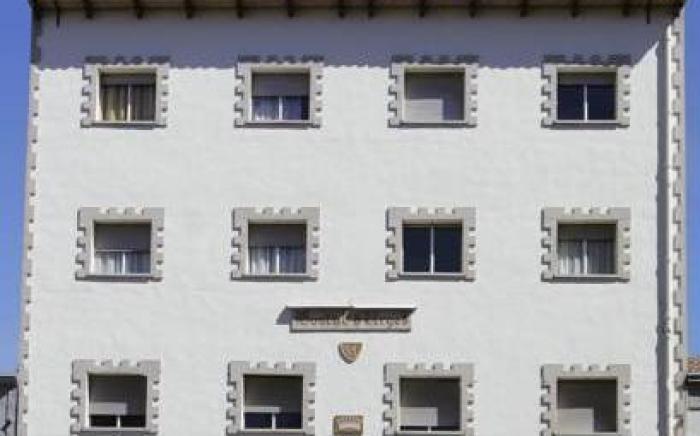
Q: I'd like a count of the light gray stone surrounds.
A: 12